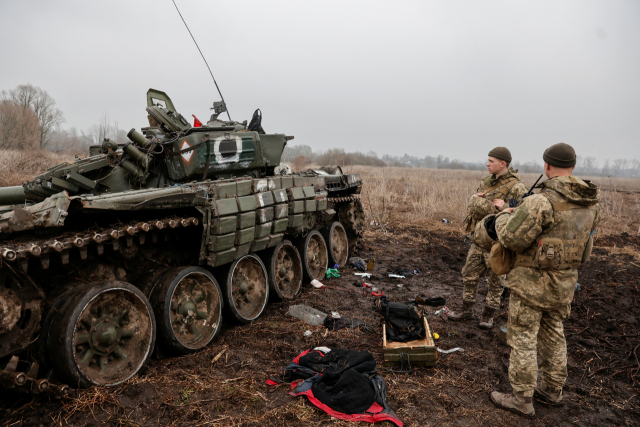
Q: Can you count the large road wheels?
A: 6